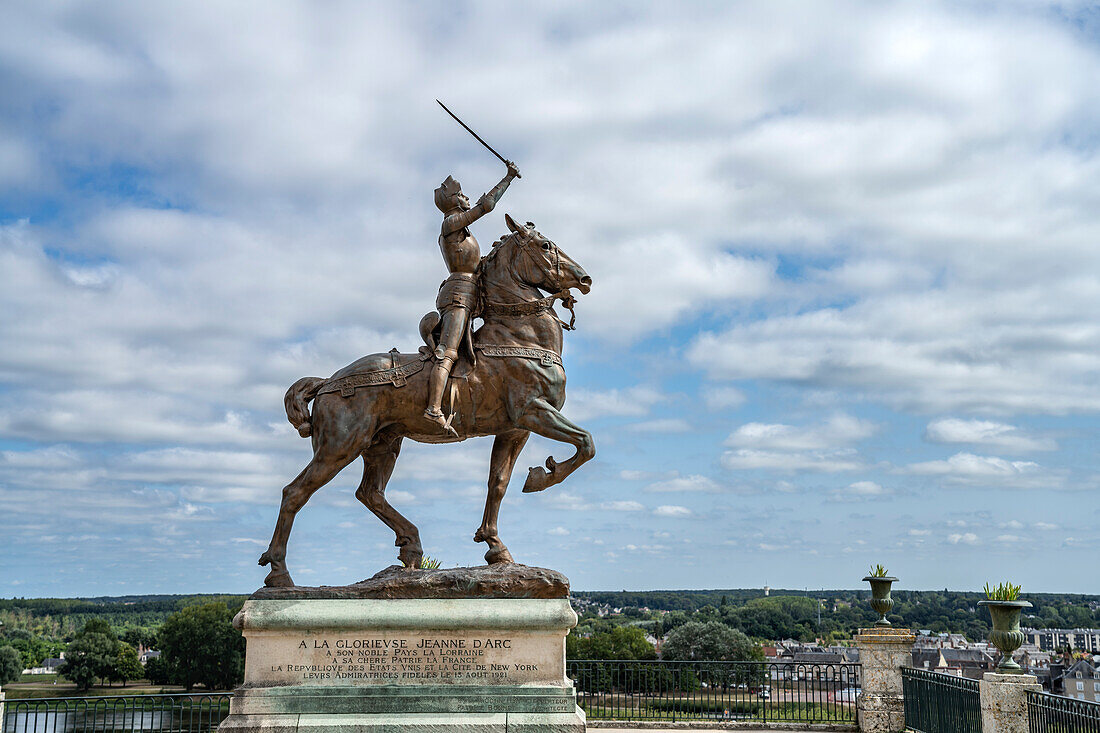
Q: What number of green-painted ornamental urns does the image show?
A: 2